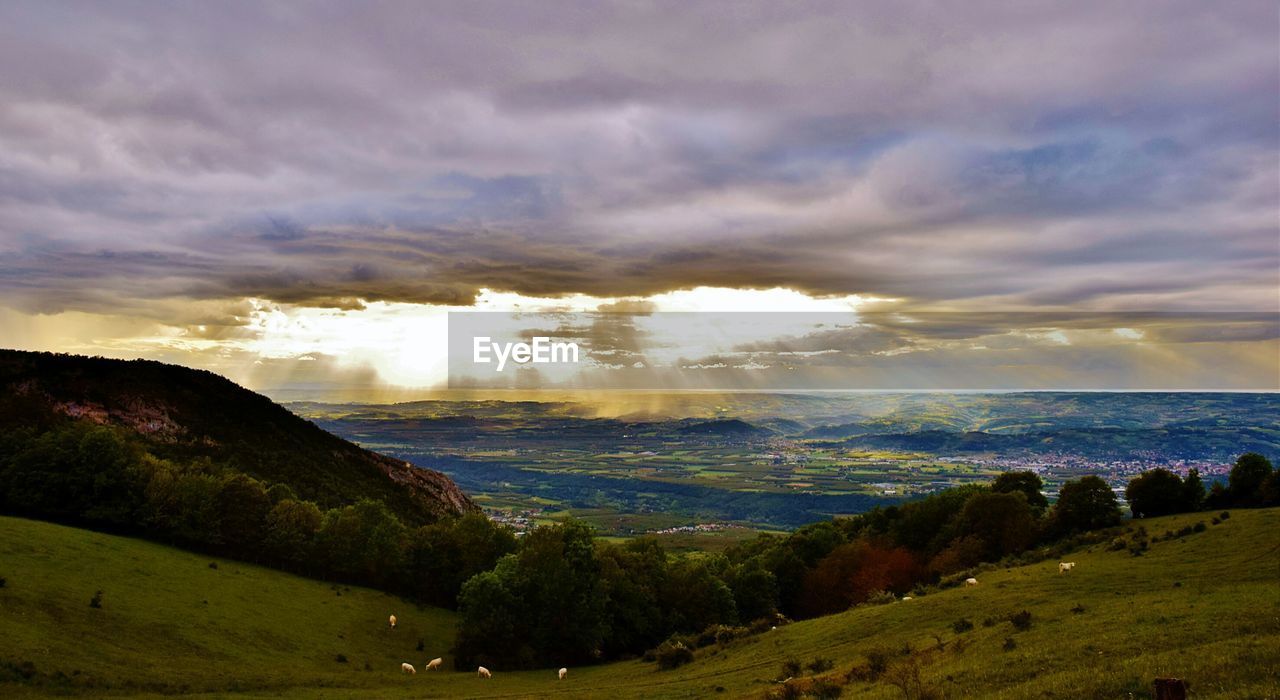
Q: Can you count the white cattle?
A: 8